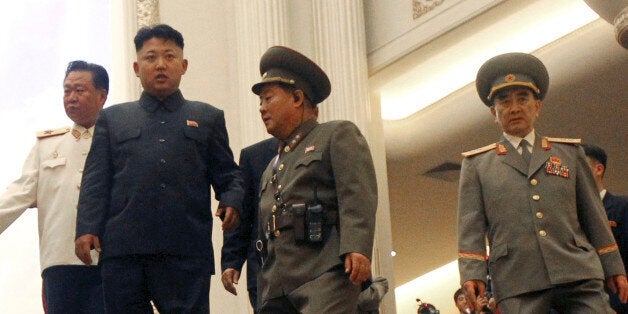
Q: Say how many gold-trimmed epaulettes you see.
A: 3